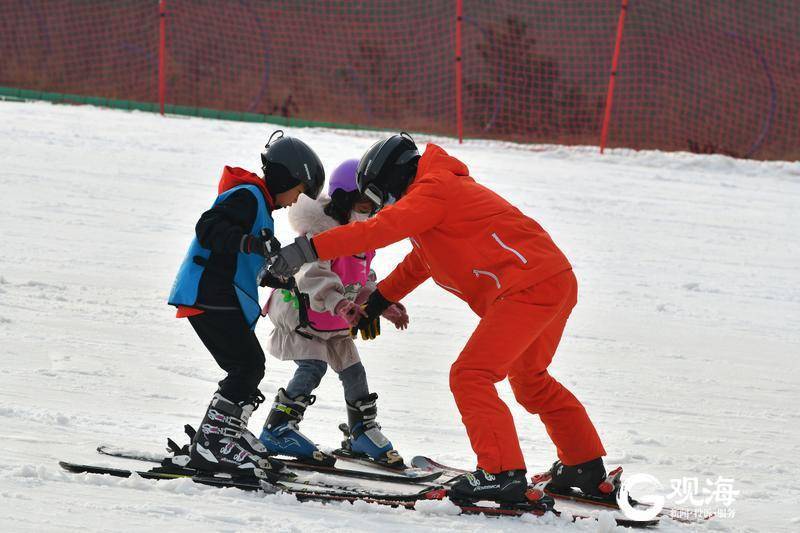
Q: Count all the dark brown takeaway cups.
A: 0